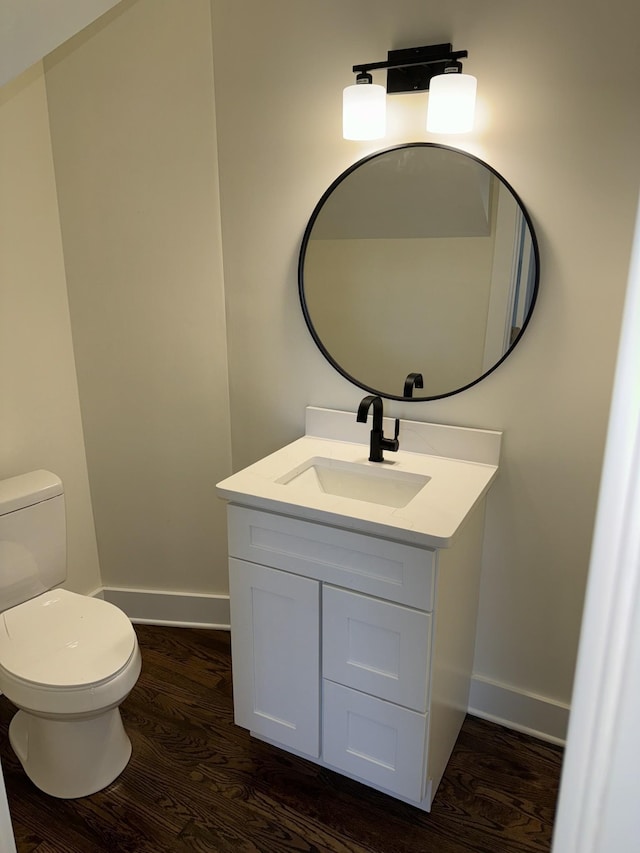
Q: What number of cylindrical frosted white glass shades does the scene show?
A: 2